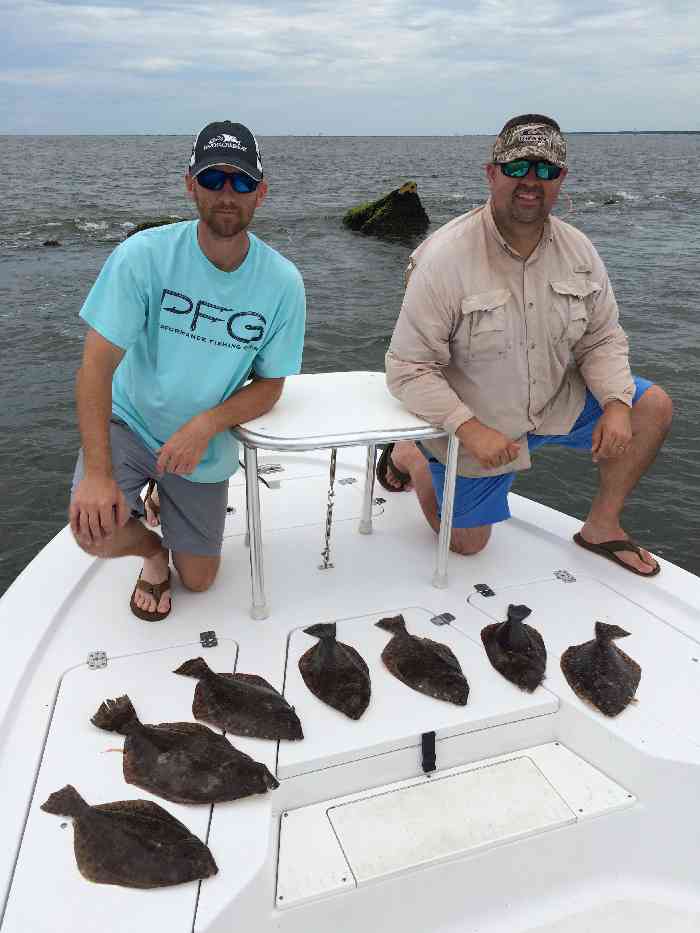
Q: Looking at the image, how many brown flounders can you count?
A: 7